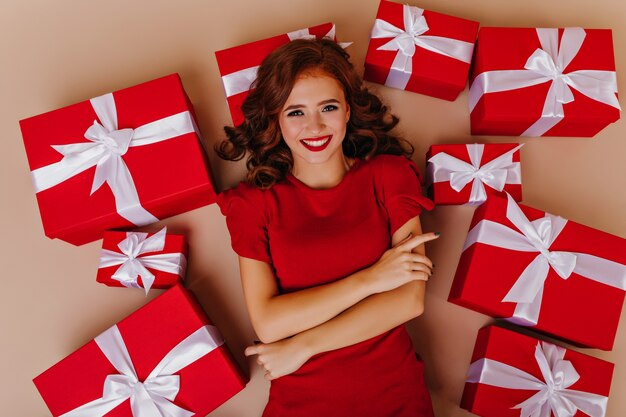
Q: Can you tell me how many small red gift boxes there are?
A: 2